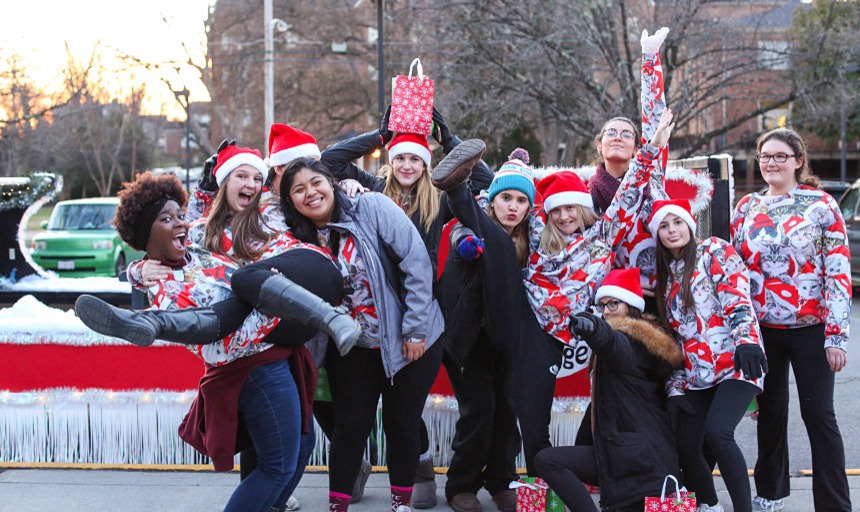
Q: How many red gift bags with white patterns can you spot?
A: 3